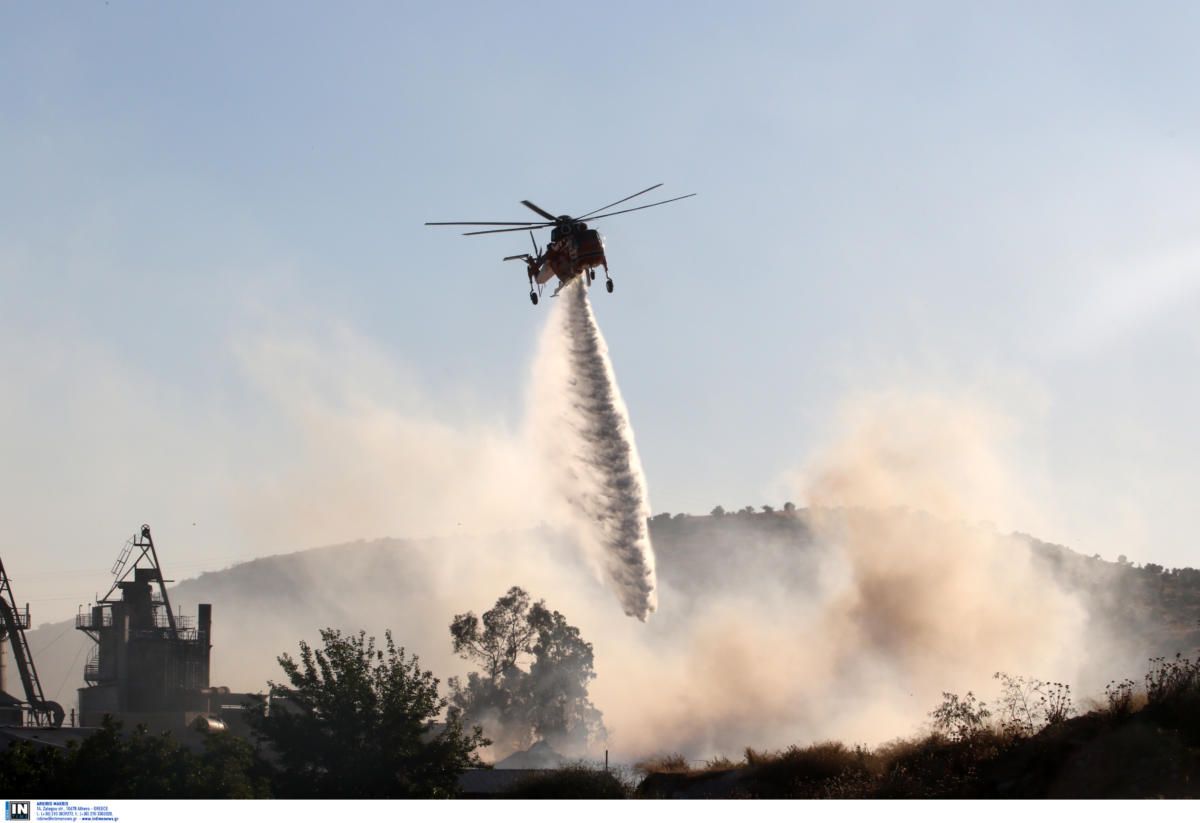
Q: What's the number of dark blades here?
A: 5